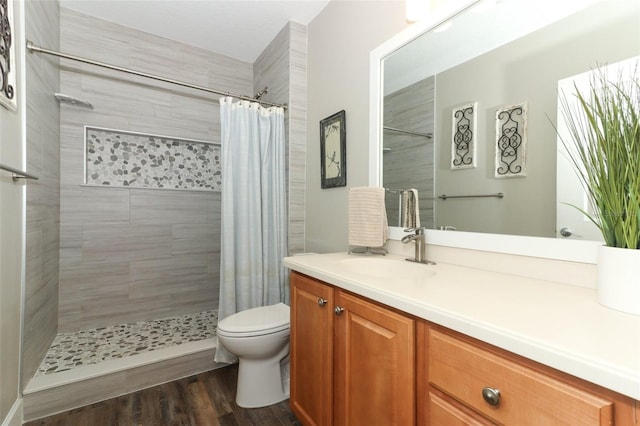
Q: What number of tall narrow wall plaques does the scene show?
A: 2